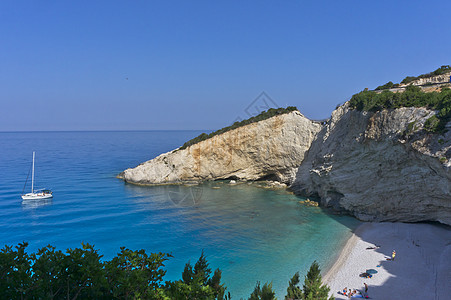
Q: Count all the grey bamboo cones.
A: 0